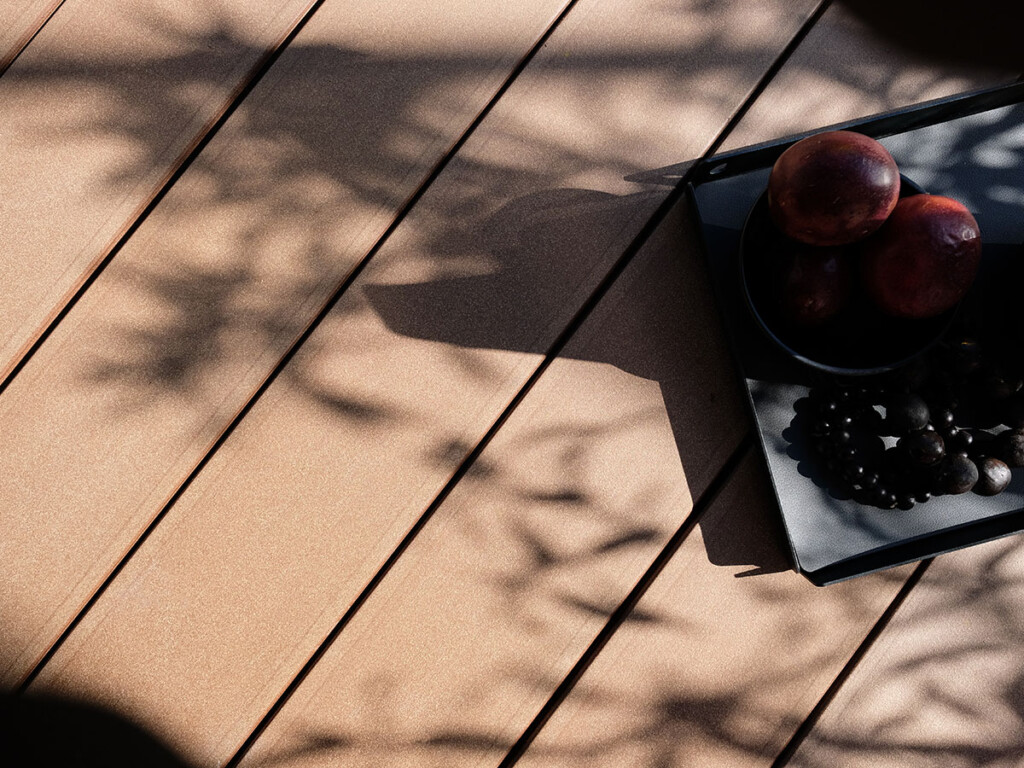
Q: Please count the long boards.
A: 7